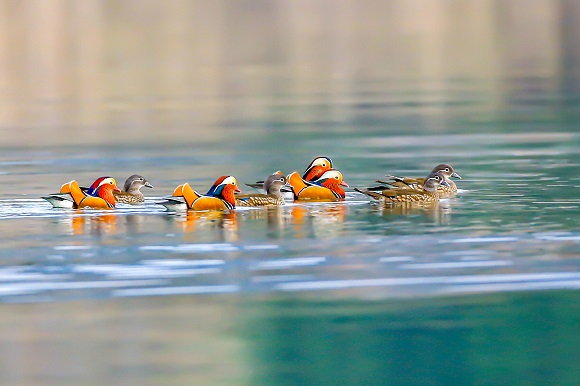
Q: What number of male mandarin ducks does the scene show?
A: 4